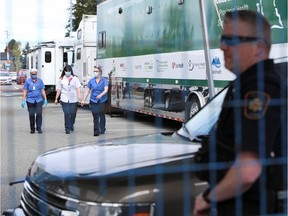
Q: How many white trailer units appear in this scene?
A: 2